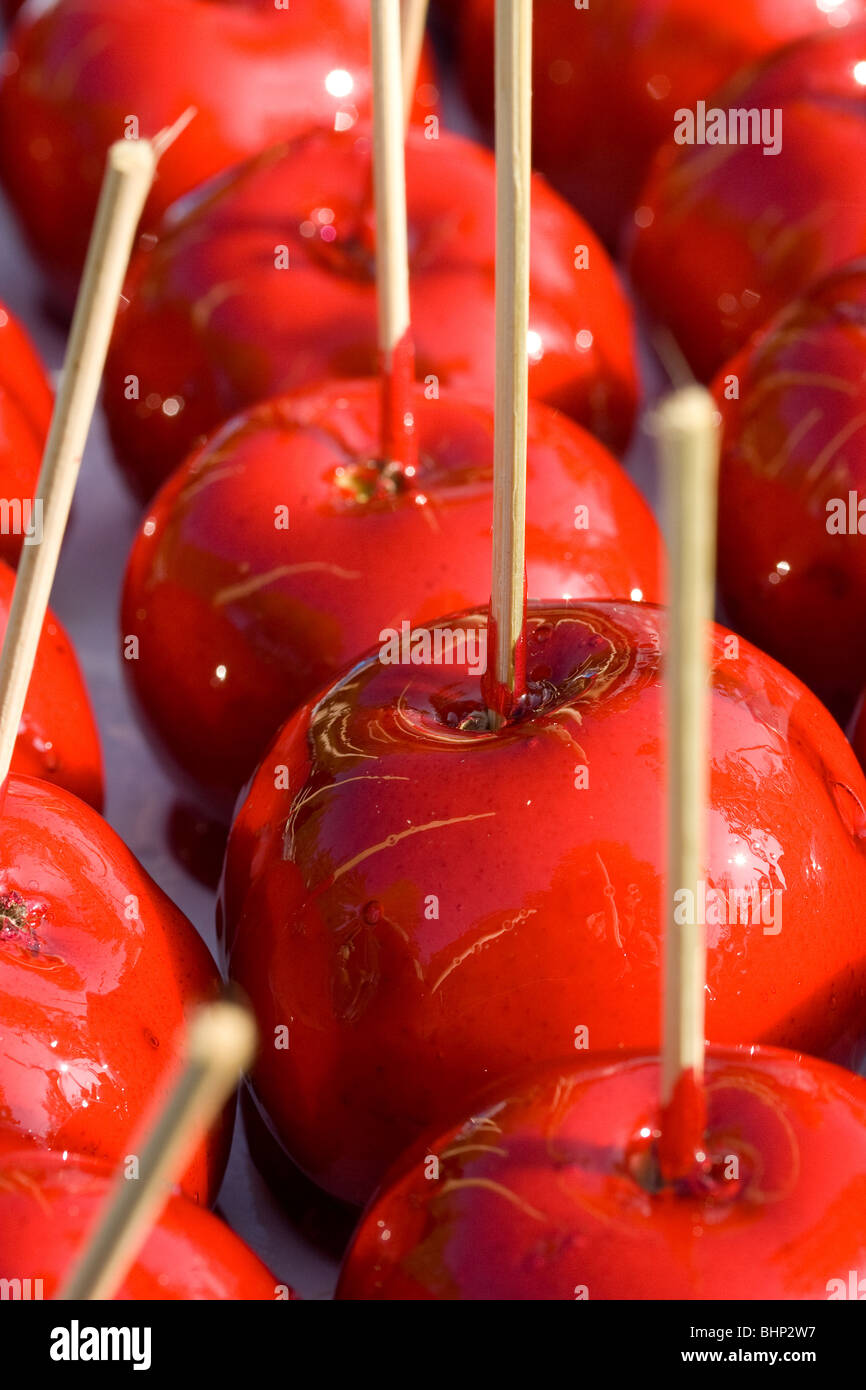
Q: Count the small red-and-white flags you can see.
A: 0